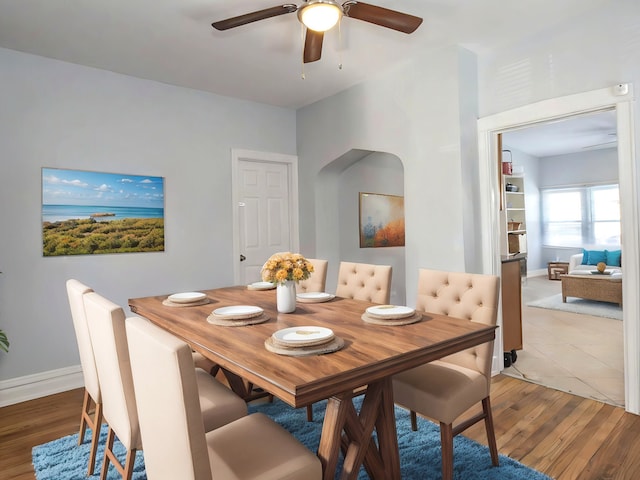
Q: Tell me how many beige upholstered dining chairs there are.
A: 6